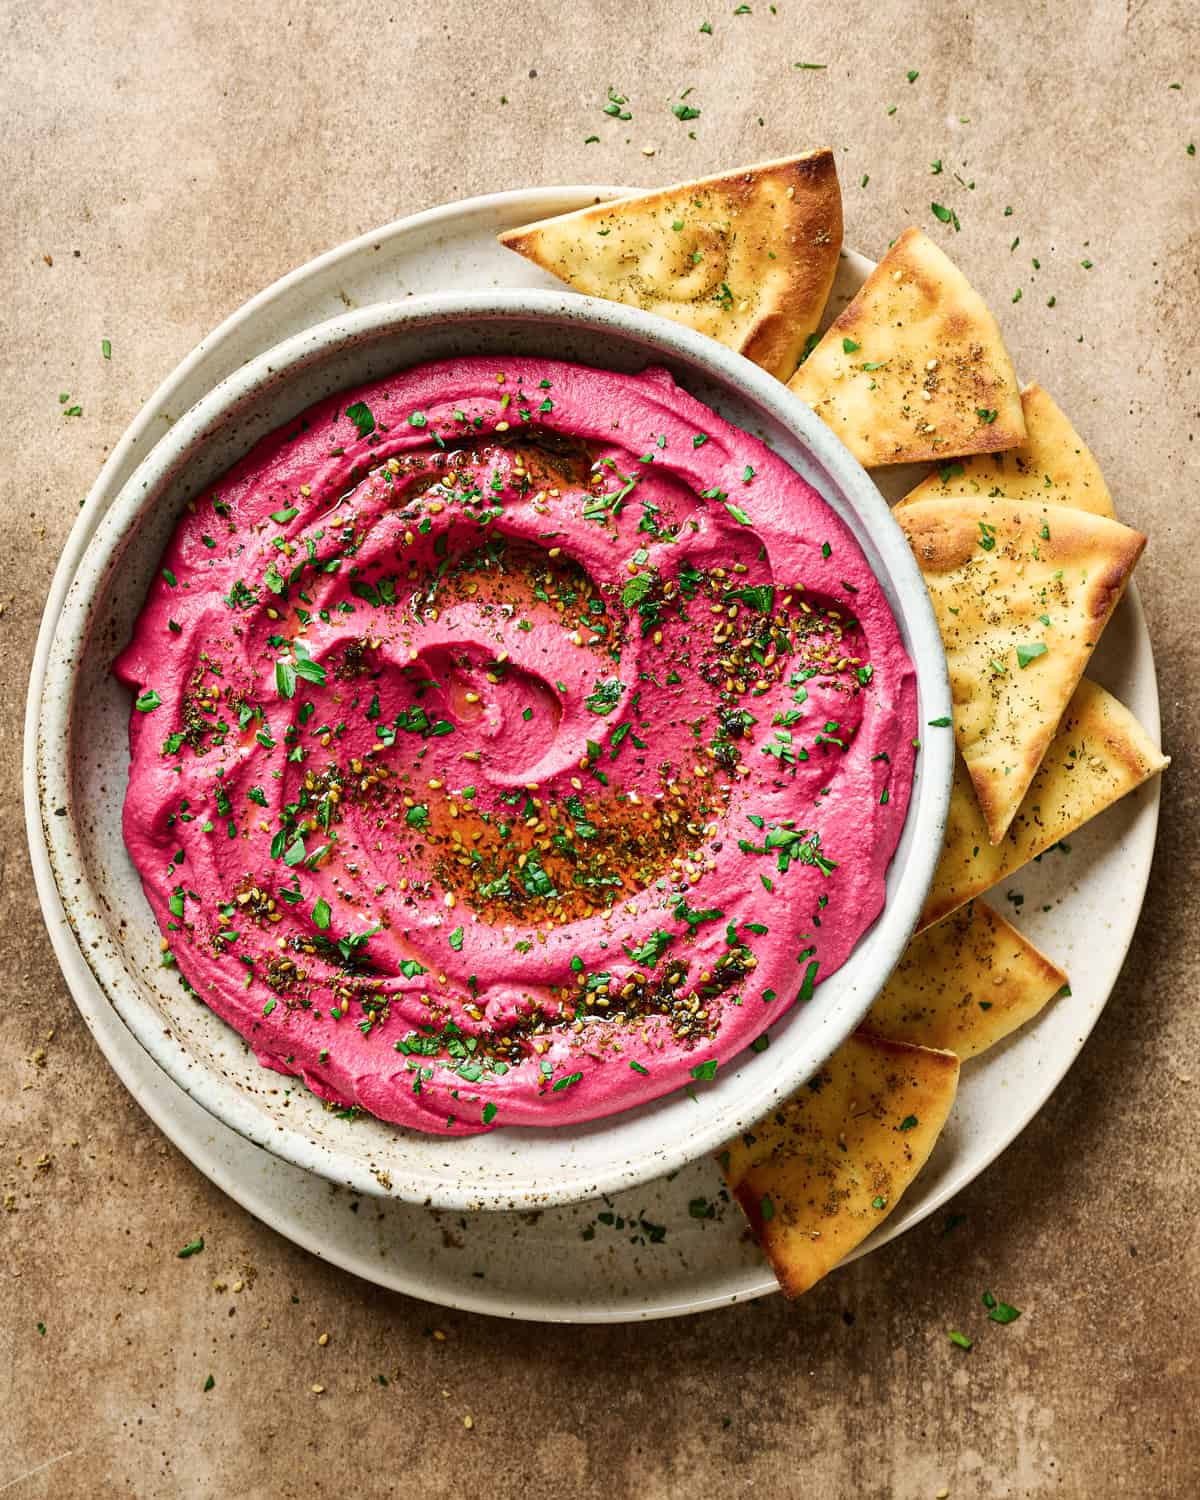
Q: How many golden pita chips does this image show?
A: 7